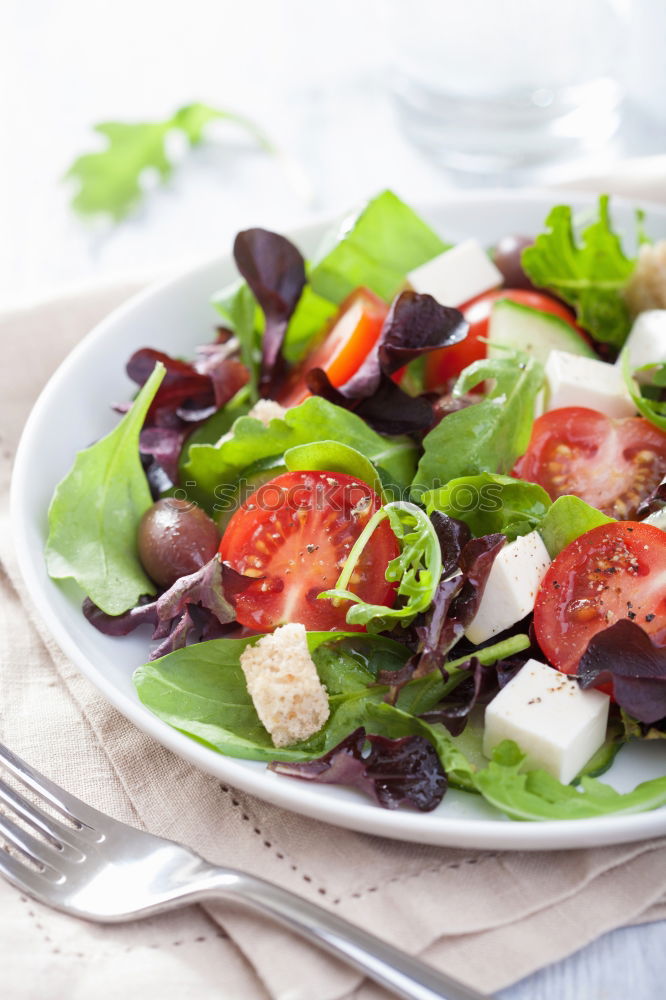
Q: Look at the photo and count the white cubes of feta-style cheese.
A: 5